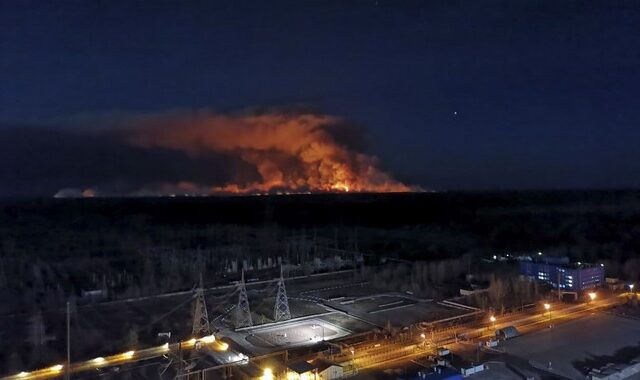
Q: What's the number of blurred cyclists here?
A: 0